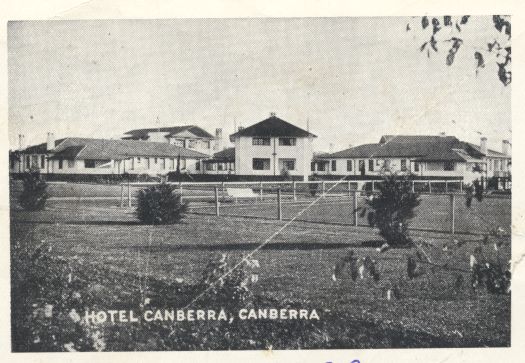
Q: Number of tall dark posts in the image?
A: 4